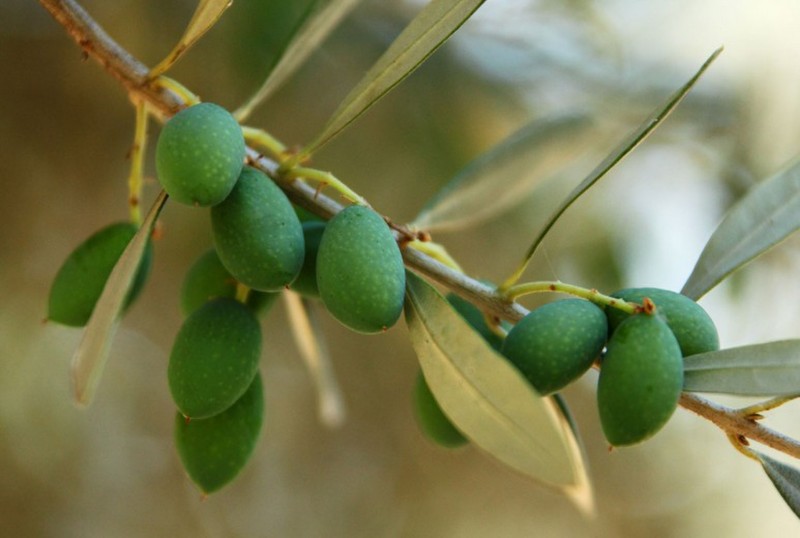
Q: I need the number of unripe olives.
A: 13